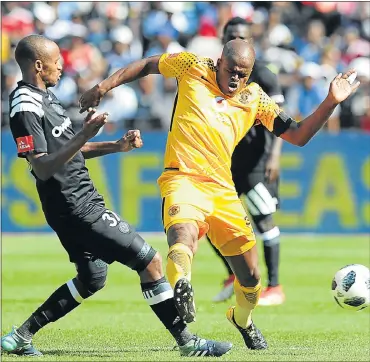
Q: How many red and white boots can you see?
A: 2